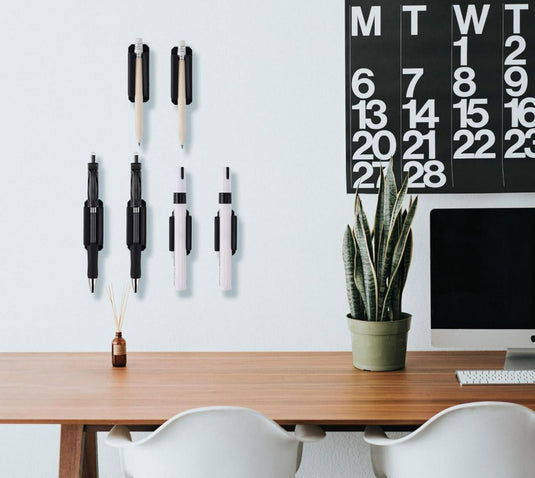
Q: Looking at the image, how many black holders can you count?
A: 6